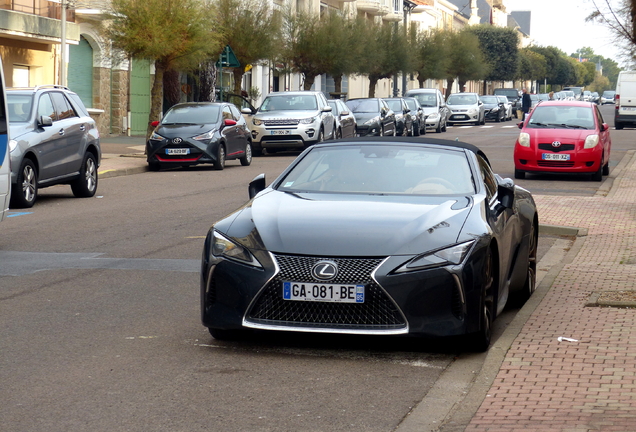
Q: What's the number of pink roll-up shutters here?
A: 0